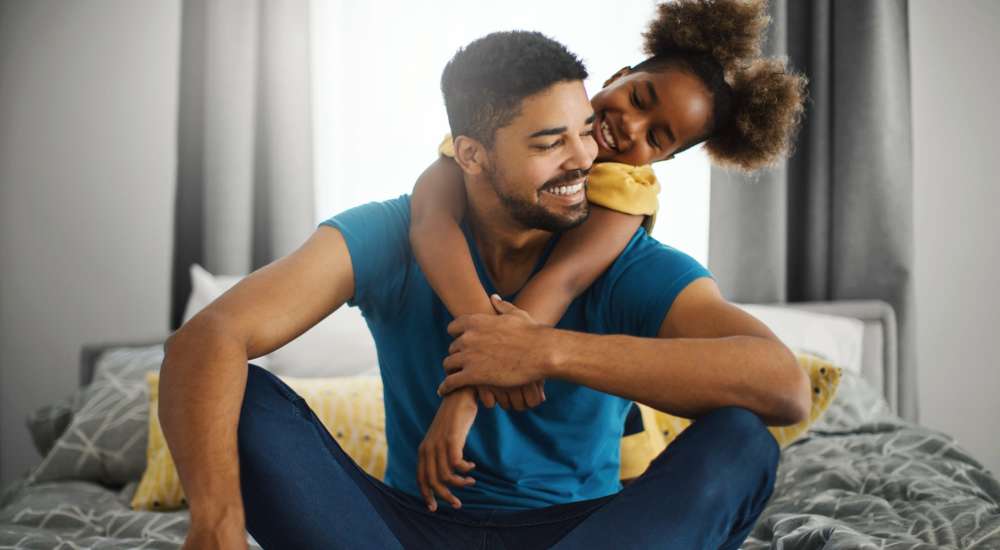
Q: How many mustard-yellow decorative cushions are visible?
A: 2